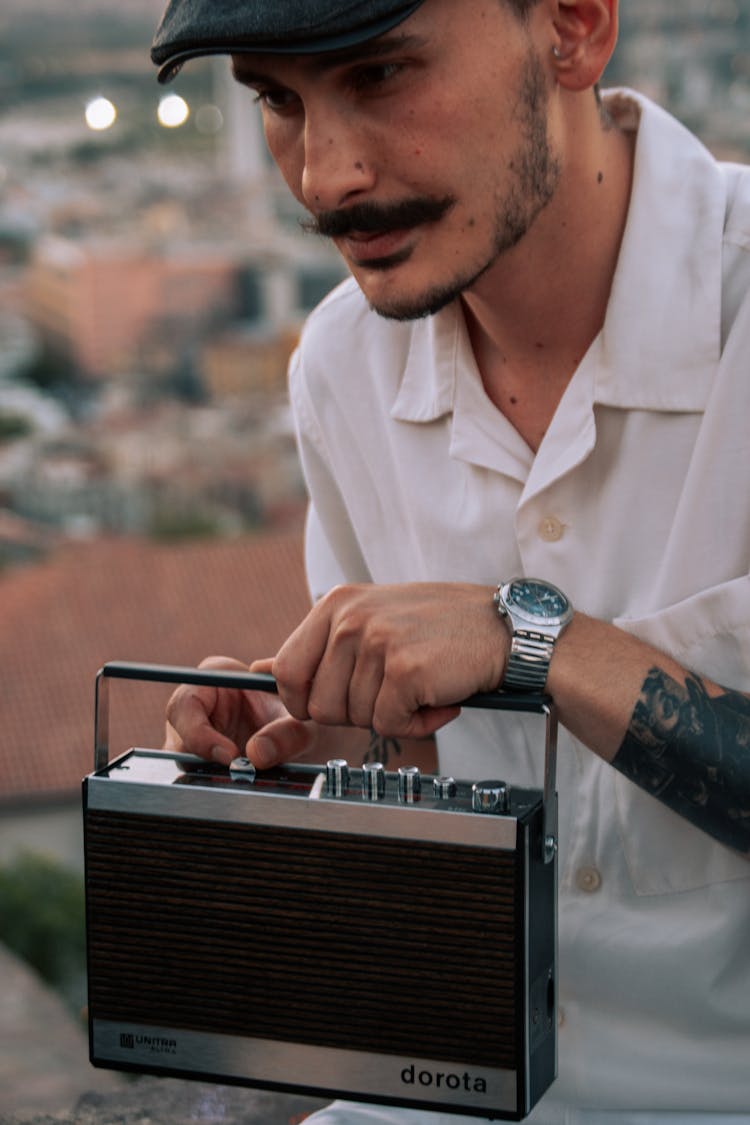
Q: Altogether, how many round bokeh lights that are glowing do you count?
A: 2